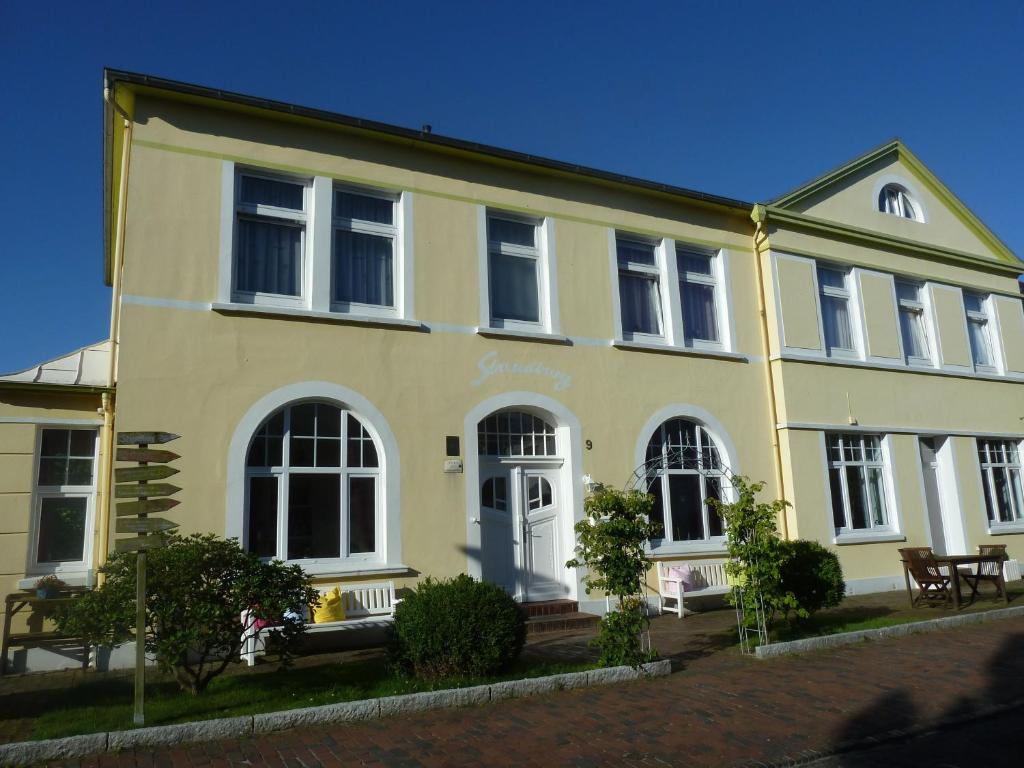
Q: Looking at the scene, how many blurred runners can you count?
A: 0